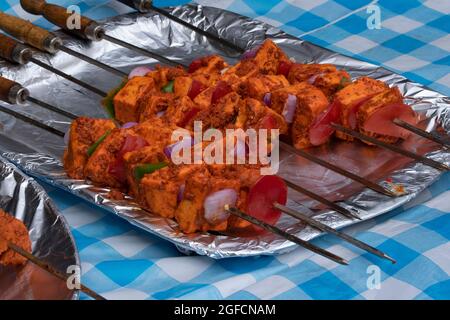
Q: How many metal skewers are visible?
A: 7